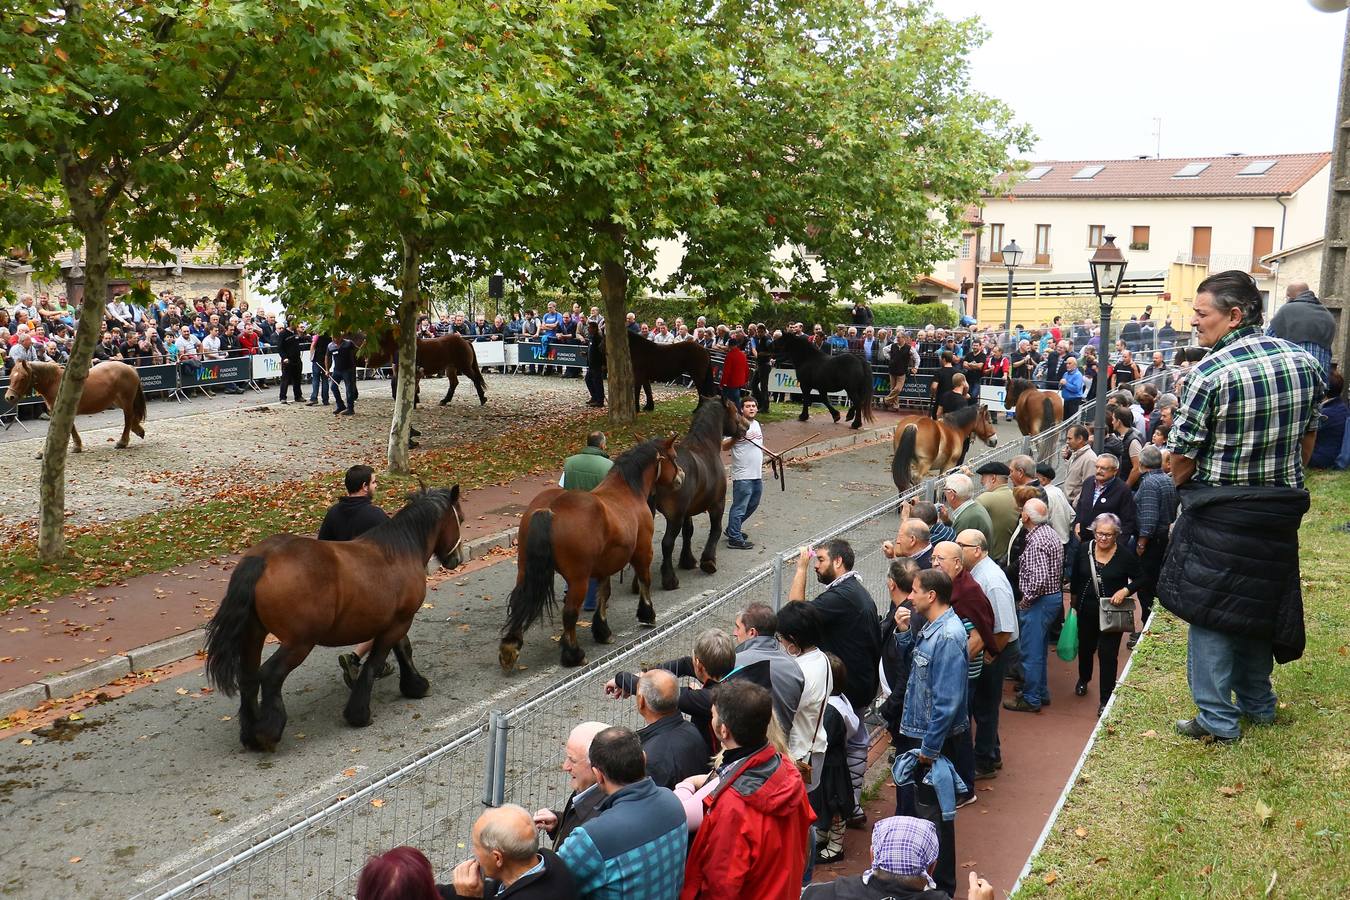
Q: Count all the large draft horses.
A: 9